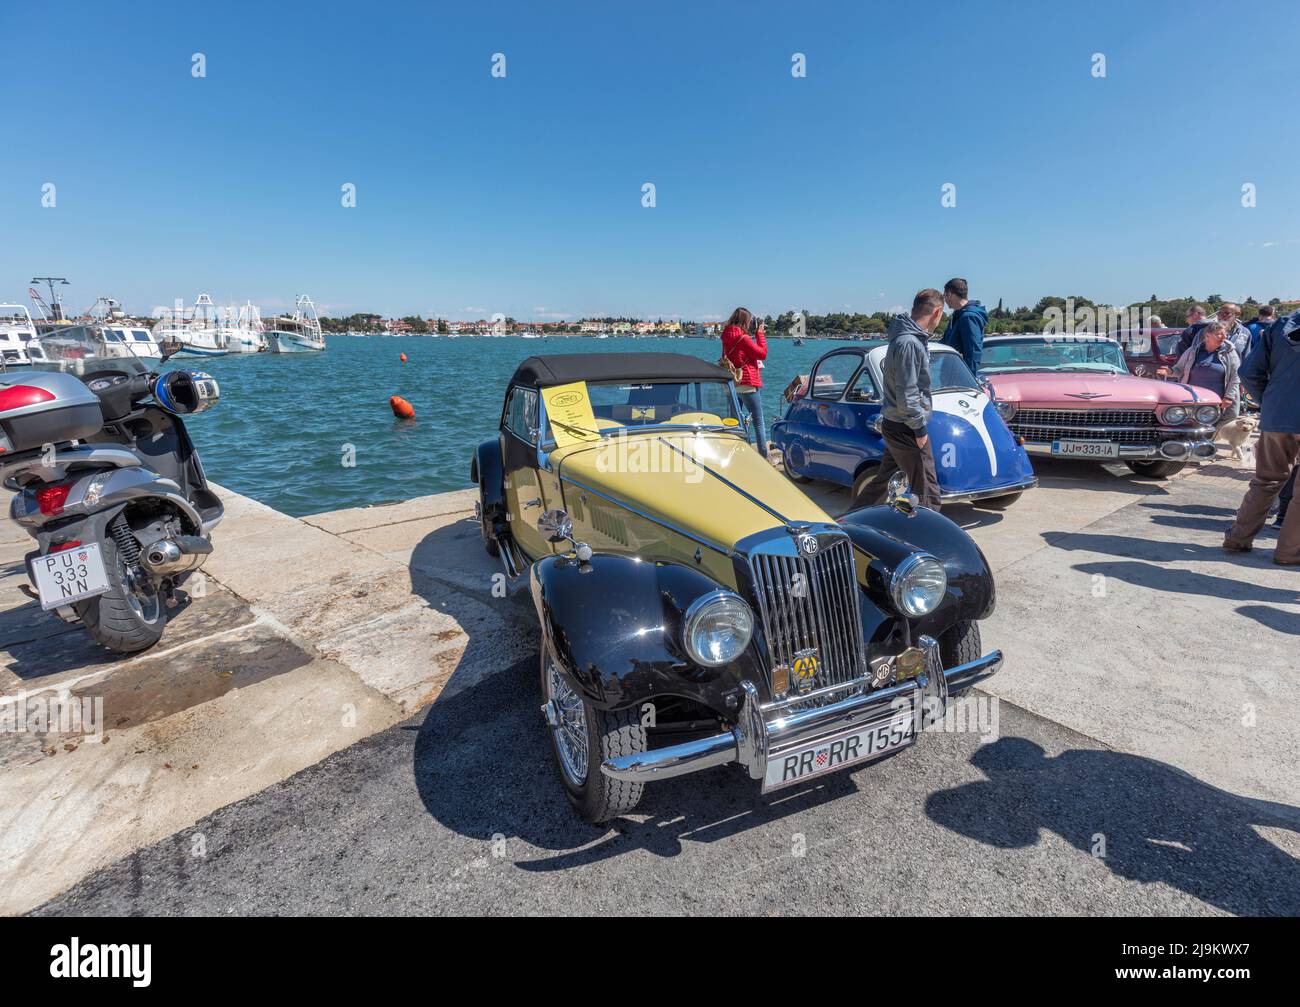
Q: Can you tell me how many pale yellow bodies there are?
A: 1